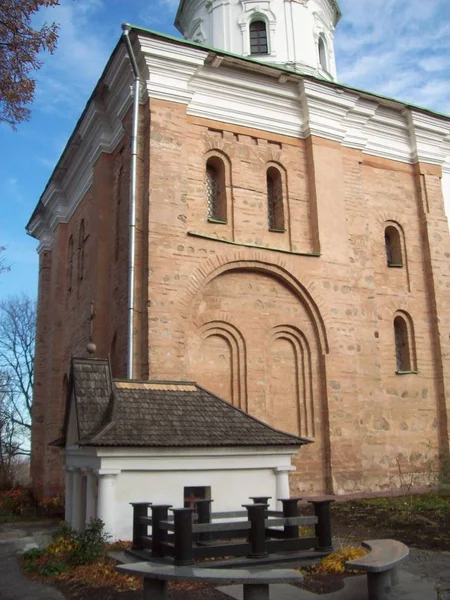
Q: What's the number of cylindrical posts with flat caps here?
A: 8